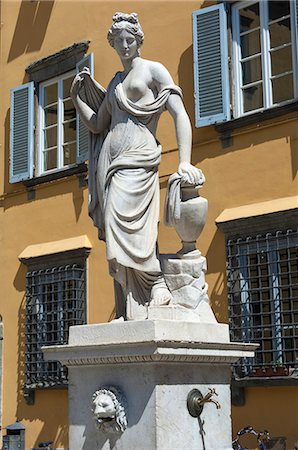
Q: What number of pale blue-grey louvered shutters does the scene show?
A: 3